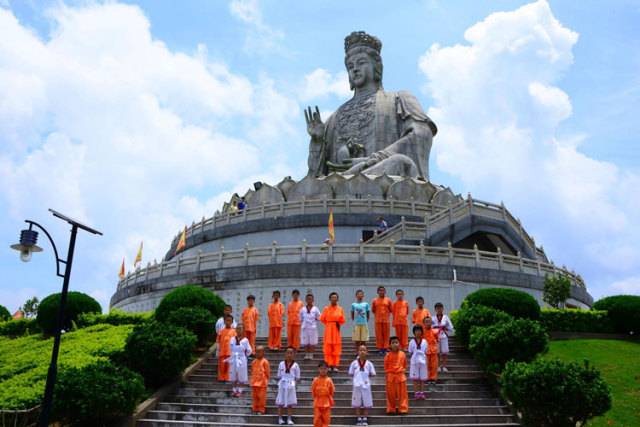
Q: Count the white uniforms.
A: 7